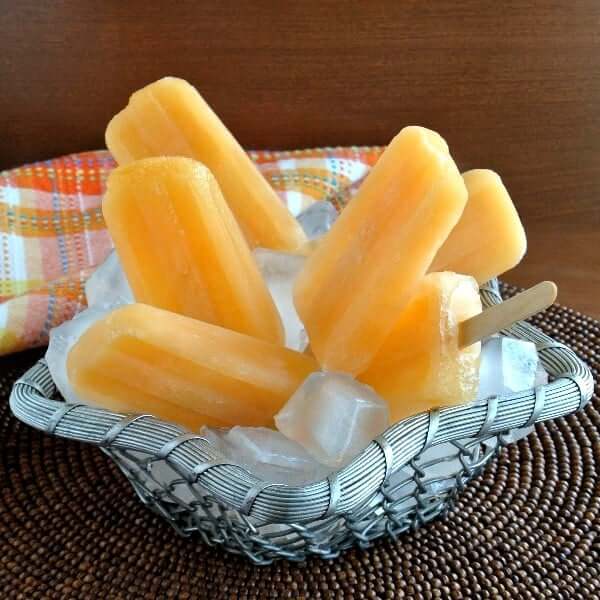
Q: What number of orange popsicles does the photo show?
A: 6